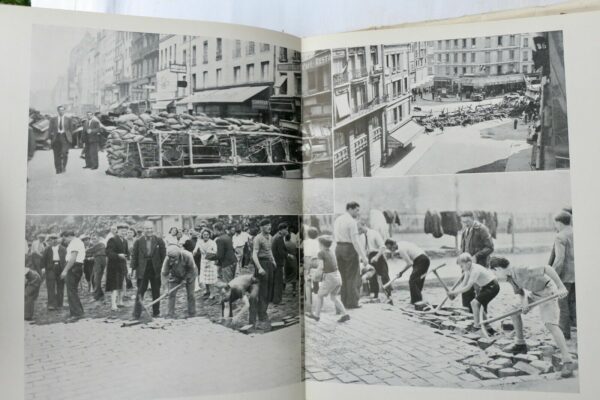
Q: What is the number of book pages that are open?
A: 2